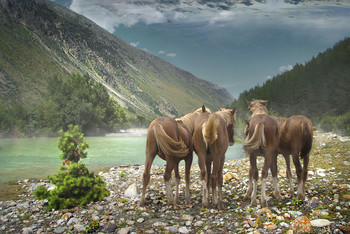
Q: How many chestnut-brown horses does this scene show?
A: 4